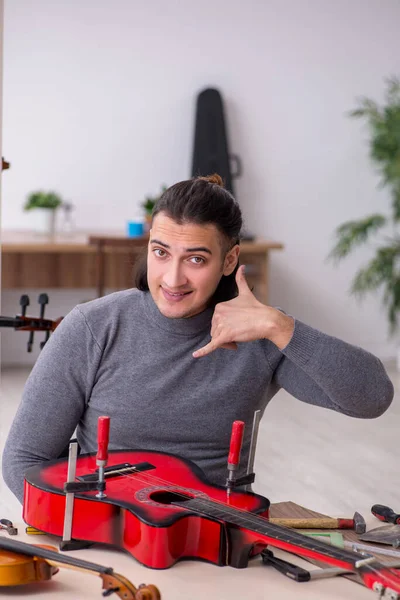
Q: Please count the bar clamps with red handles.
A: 2